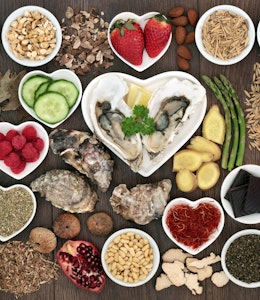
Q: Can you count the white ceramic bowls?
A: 11